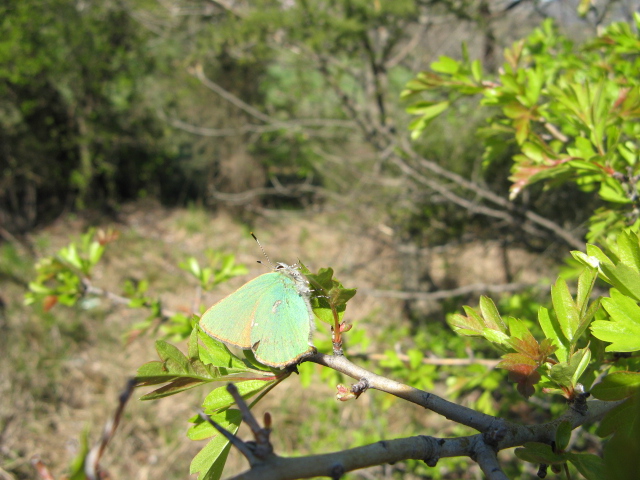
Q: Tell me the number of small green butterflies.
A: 1